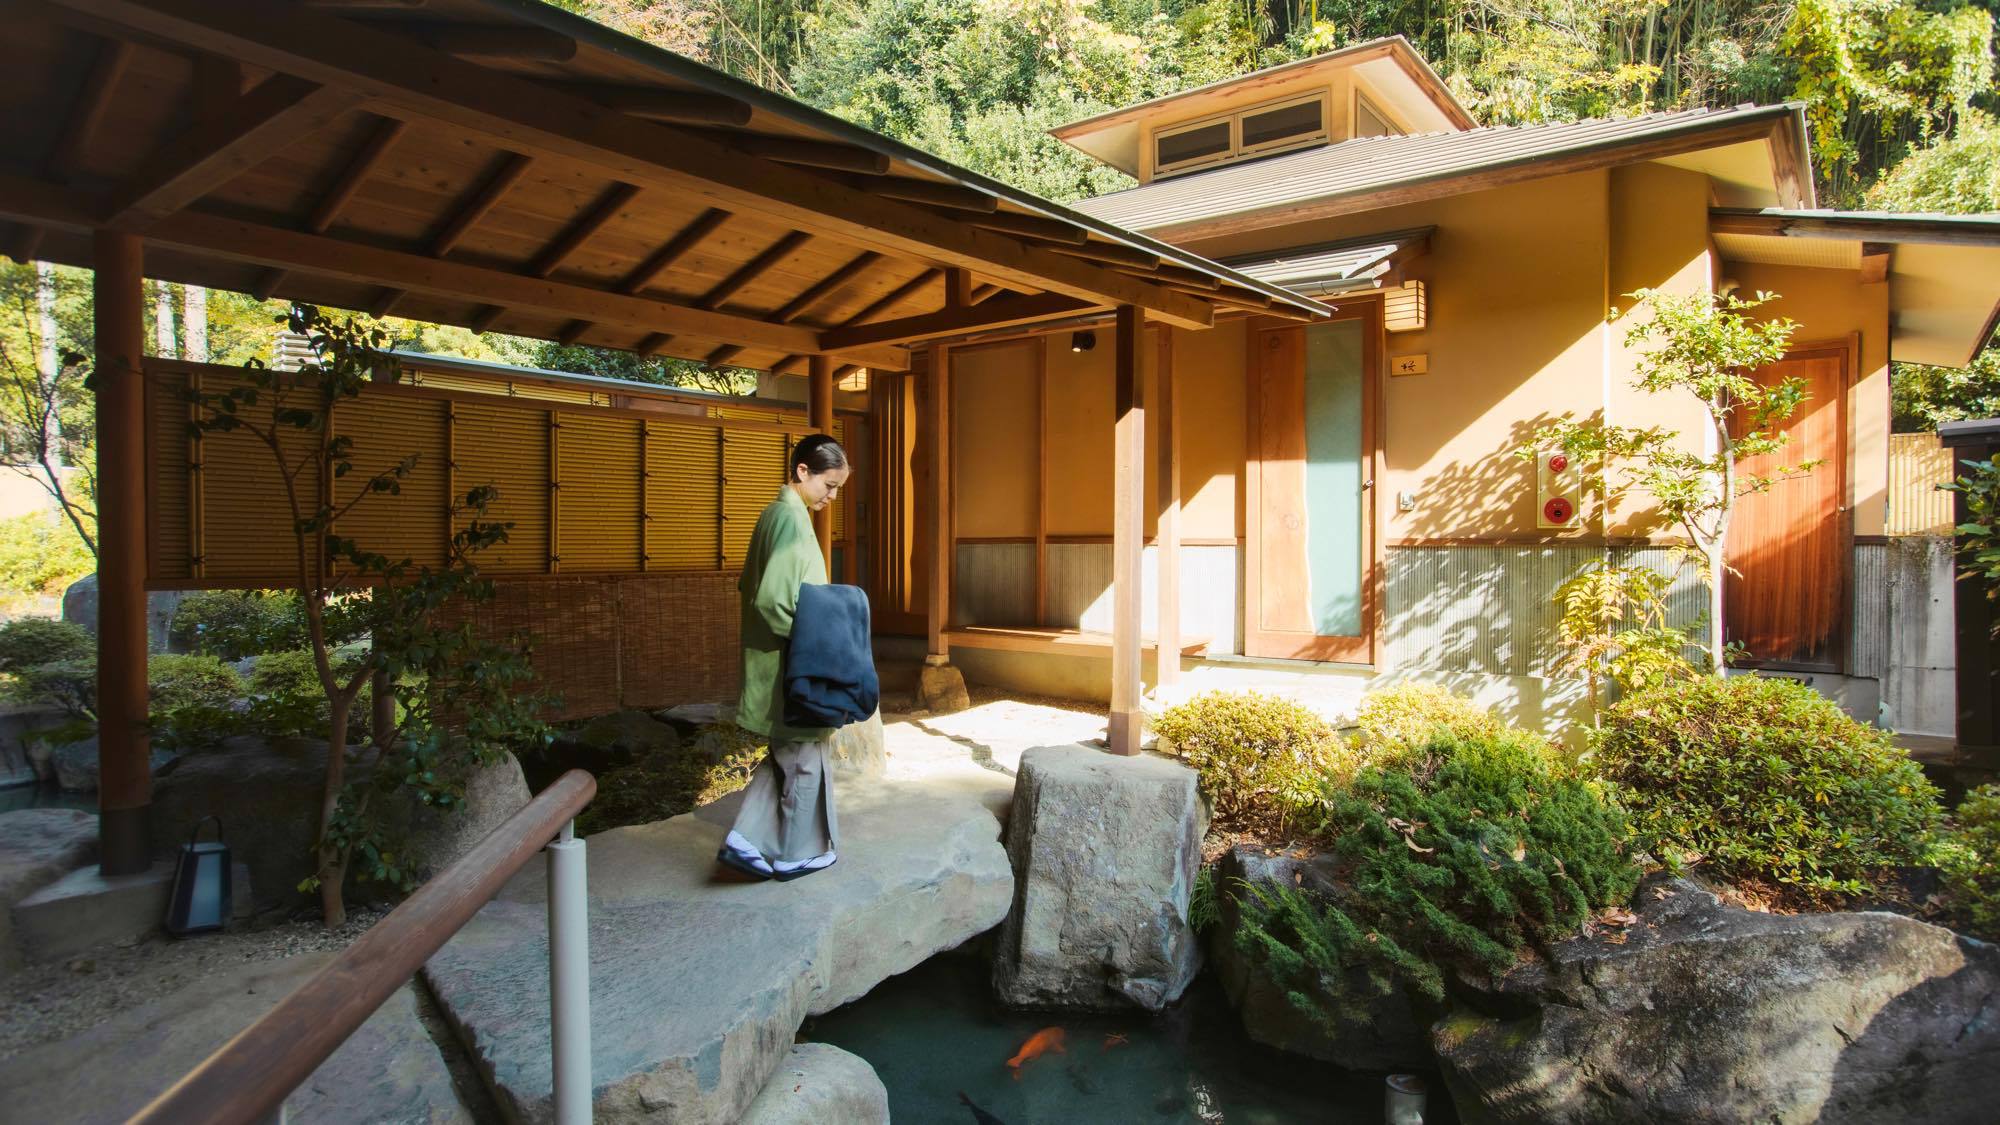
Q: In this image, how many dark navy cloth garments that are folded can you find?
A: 1